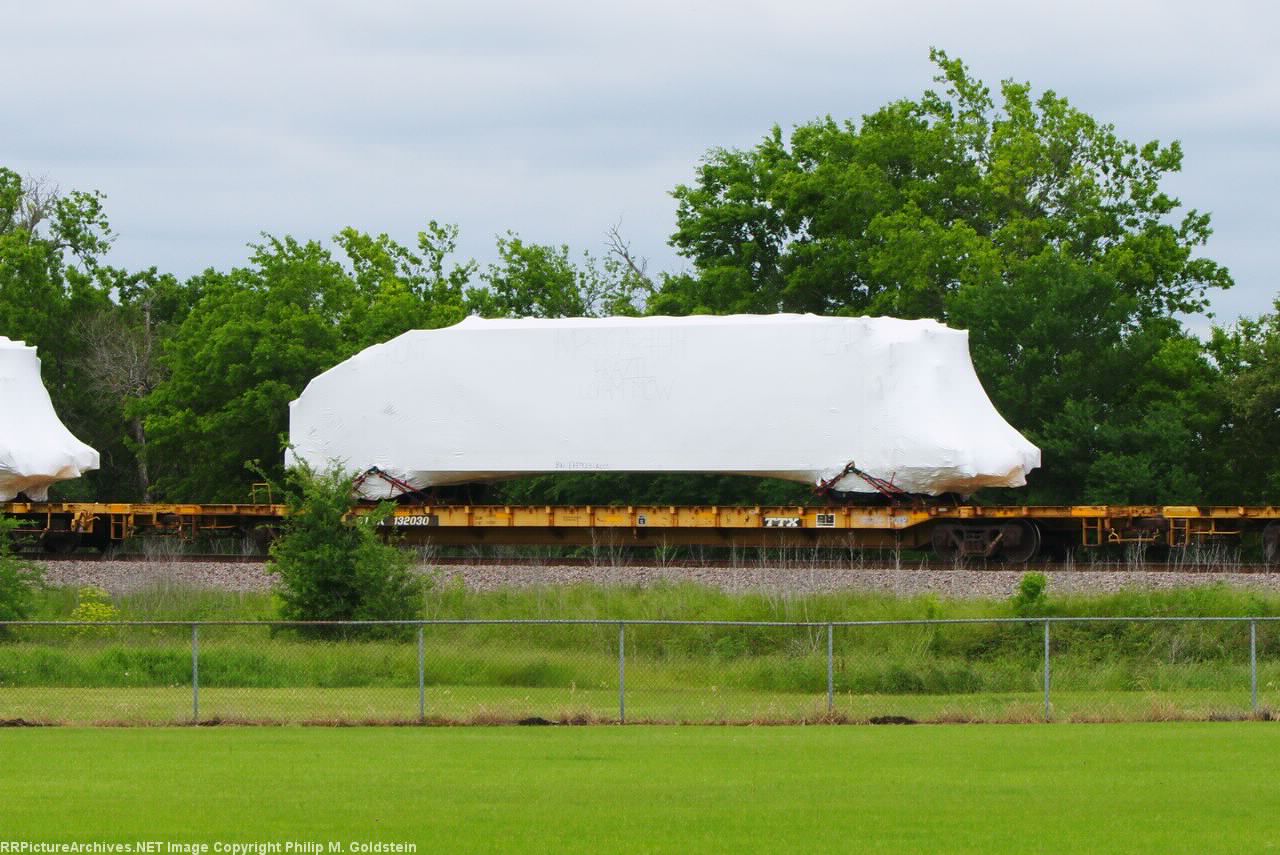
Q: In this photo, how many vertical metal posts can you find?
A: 6